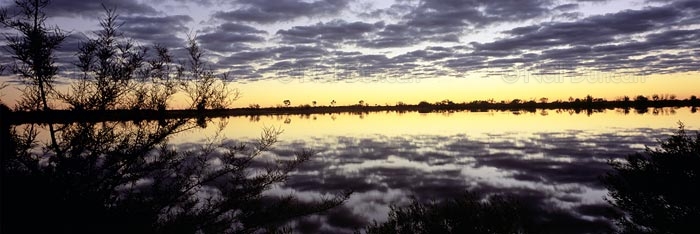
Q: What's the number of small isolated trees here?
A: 4